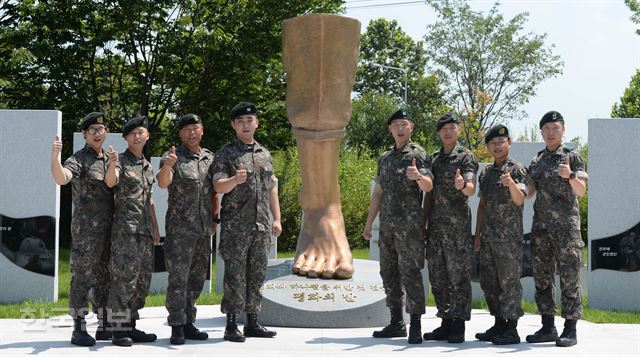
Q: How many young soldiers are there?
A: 8